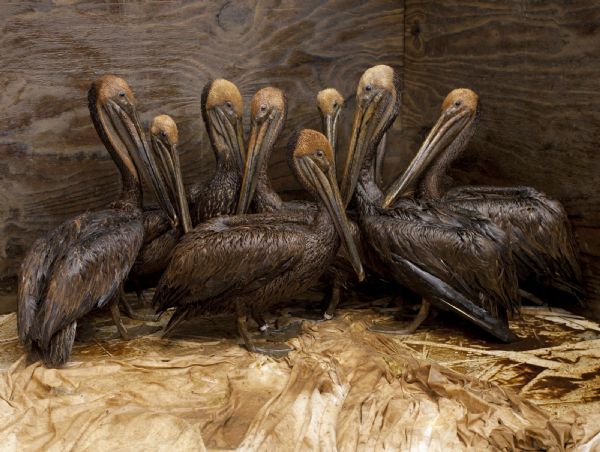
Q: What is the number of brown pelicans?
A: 8